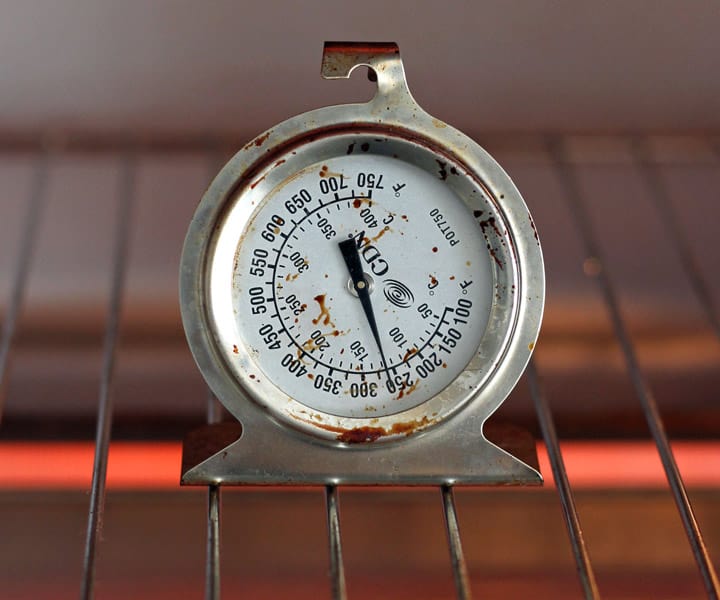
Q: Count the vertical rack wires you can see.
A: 8